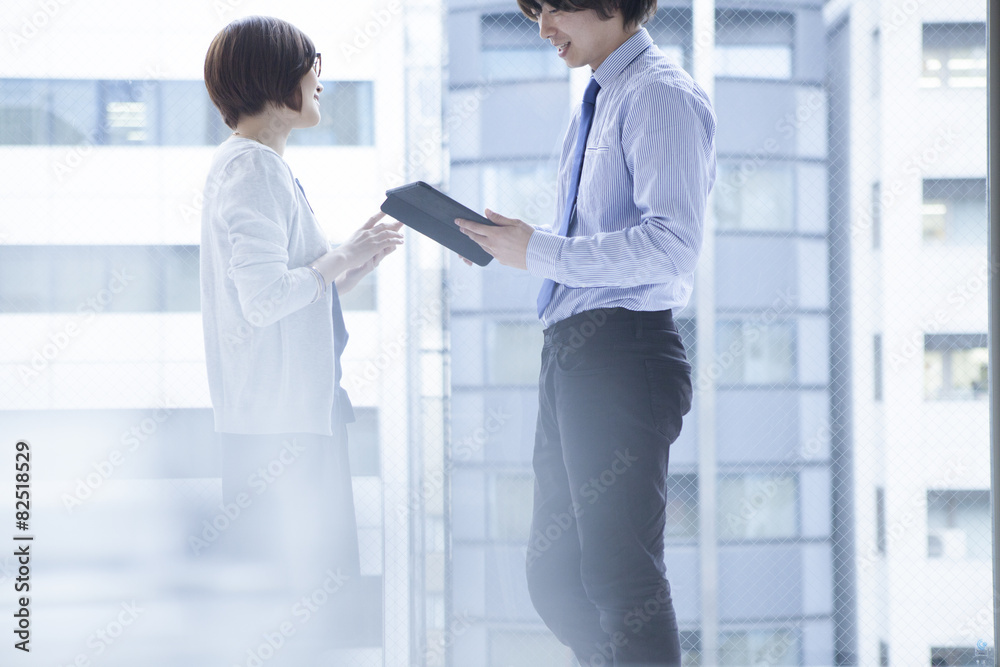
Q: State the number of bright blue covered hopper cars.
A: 0